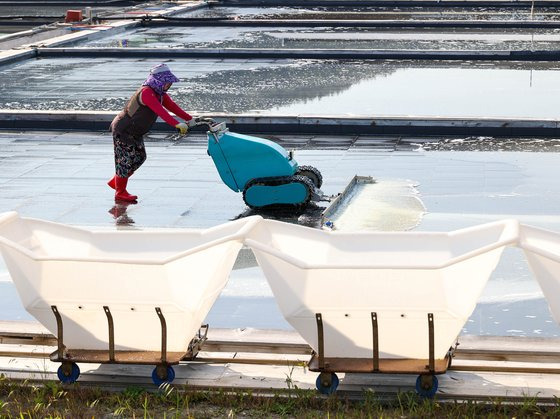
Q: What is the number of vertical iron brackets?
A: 6